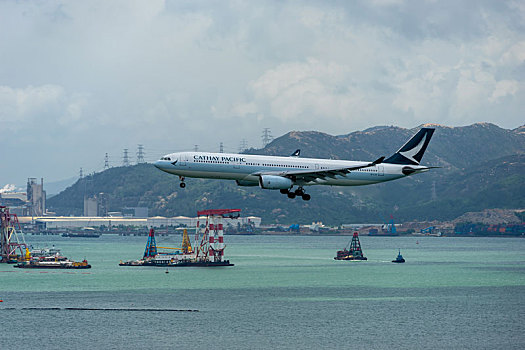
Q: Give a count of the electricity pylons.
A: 8